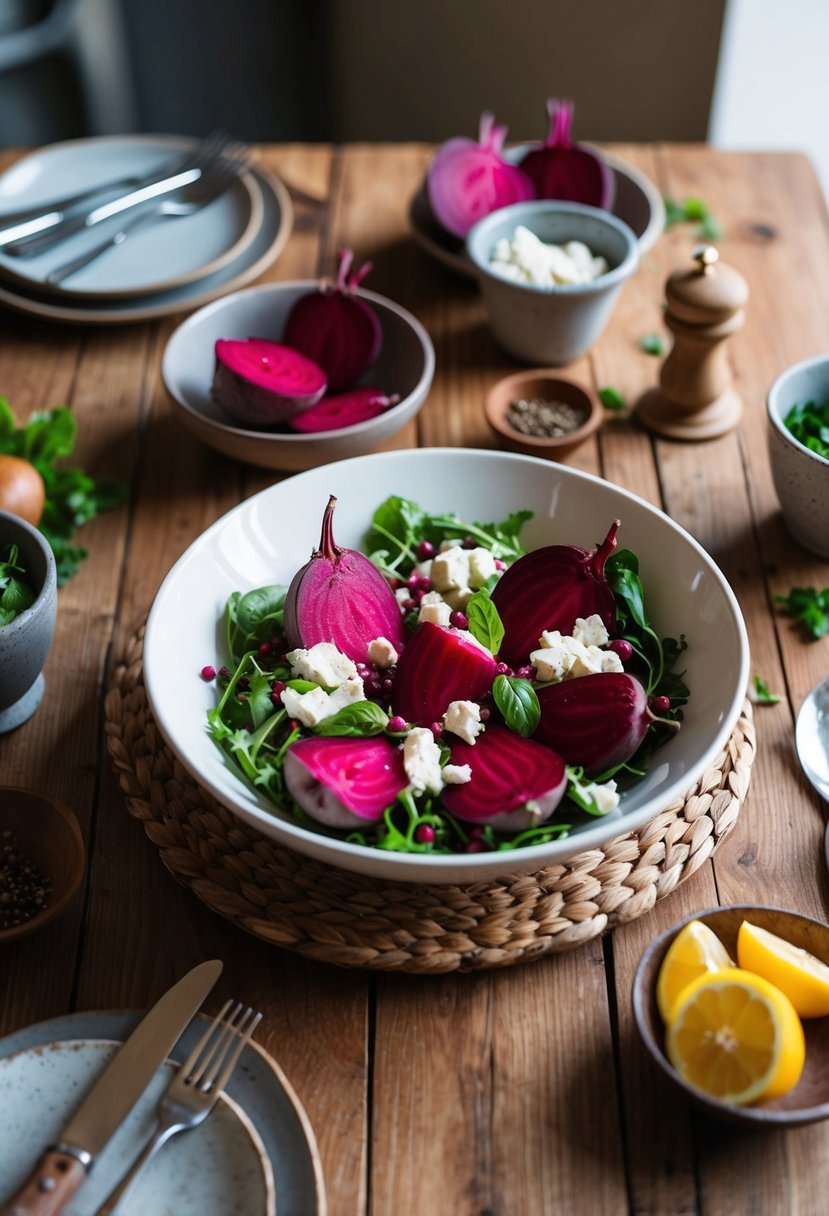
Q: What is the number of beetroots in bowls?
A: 11